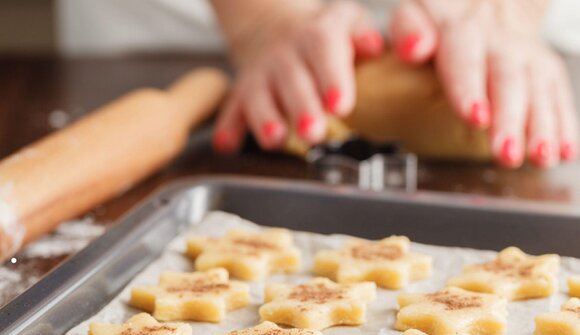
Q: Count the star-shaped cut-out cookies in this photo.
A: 11